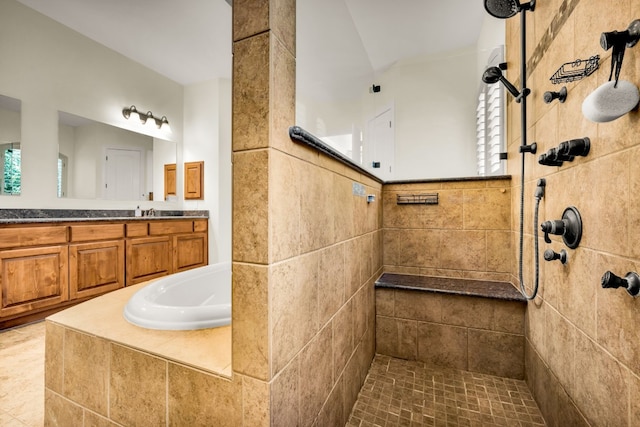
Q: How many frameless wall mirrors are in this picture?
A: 2